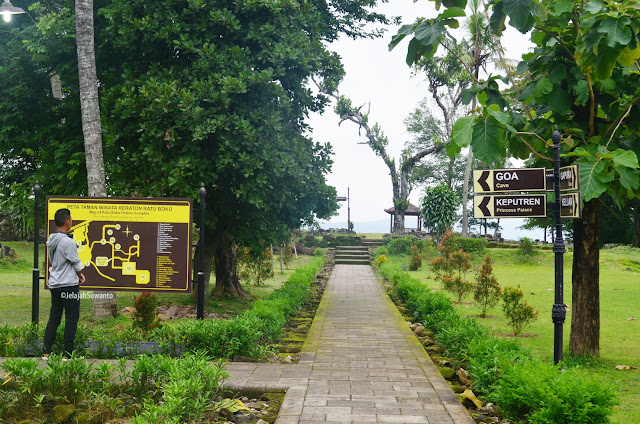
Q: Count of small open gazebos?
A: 1